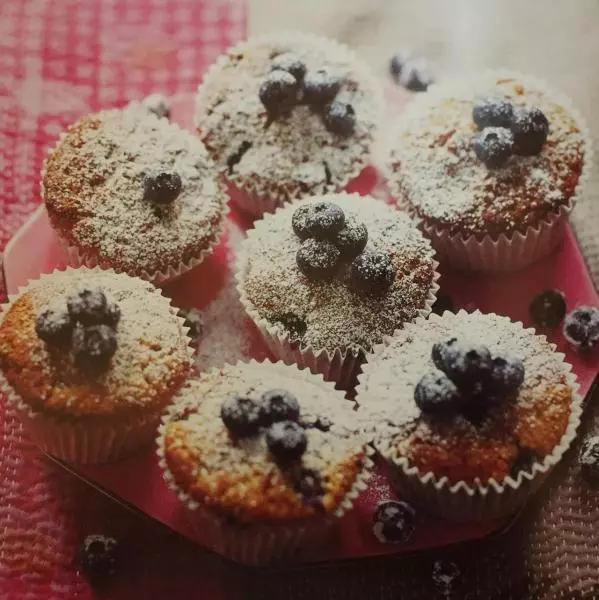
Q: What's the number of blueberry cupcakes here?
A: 7